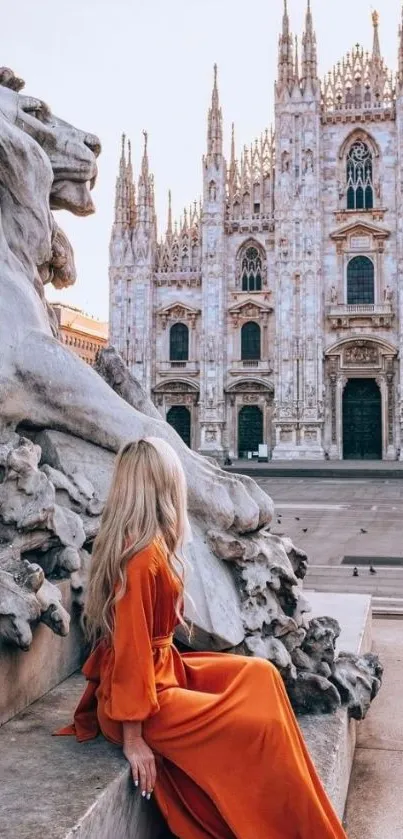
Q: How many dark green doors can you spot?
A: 3